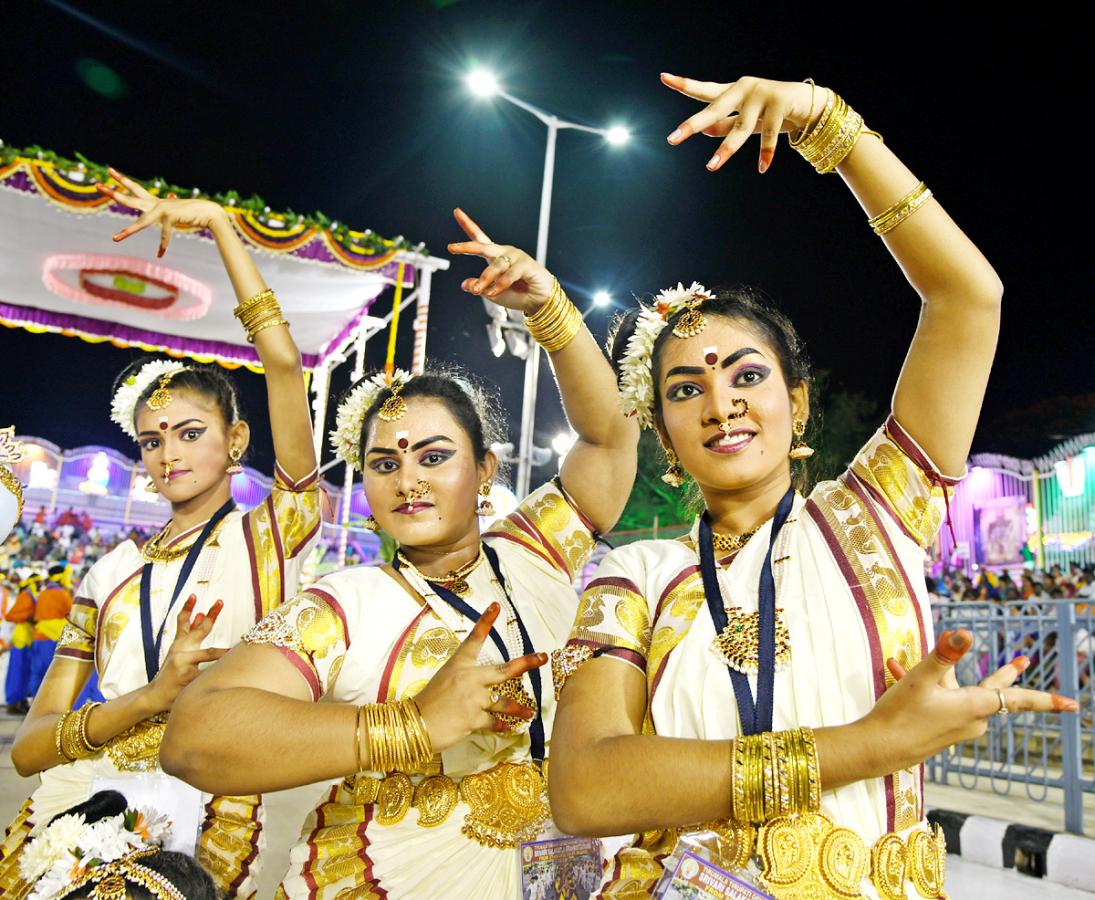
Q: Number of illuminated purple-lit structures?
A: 2